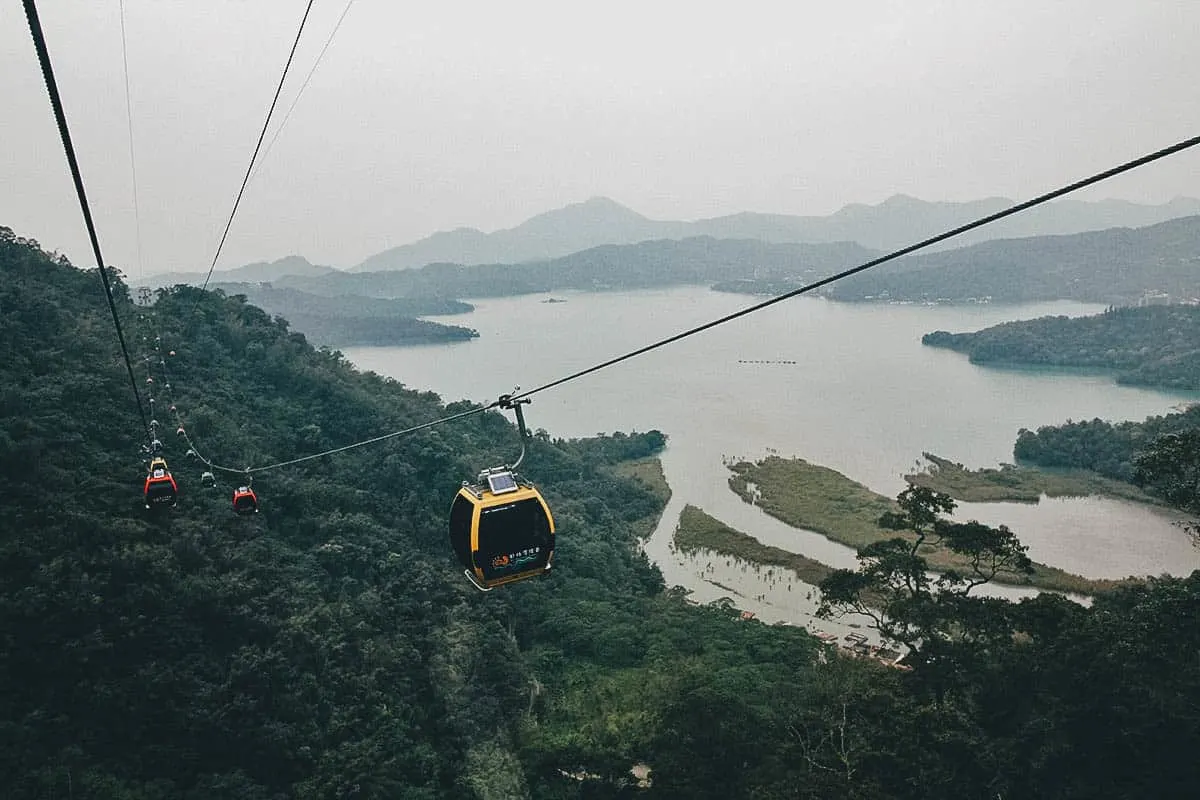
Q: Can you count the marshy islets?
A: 3